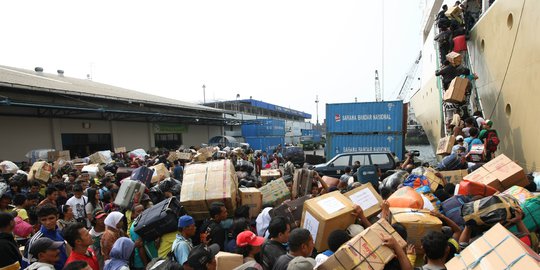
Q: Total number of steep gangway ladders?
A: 1